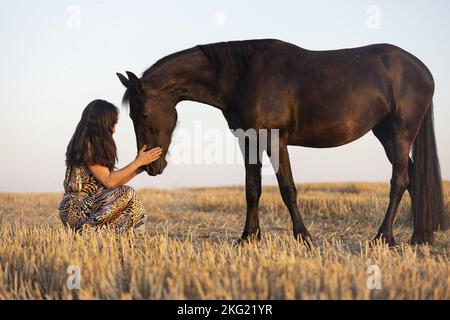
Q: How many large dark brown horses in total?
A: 1